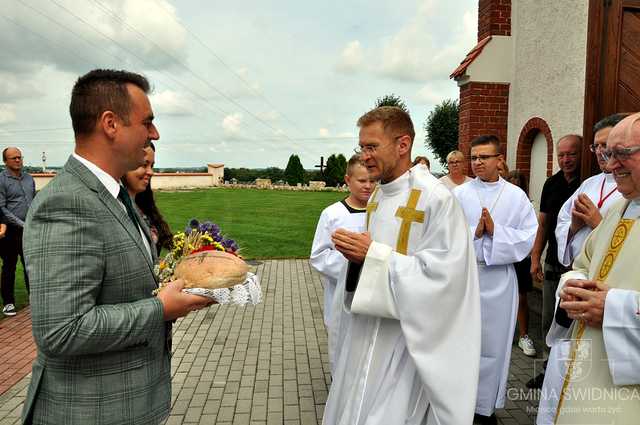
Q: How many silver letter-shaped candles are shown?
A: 0